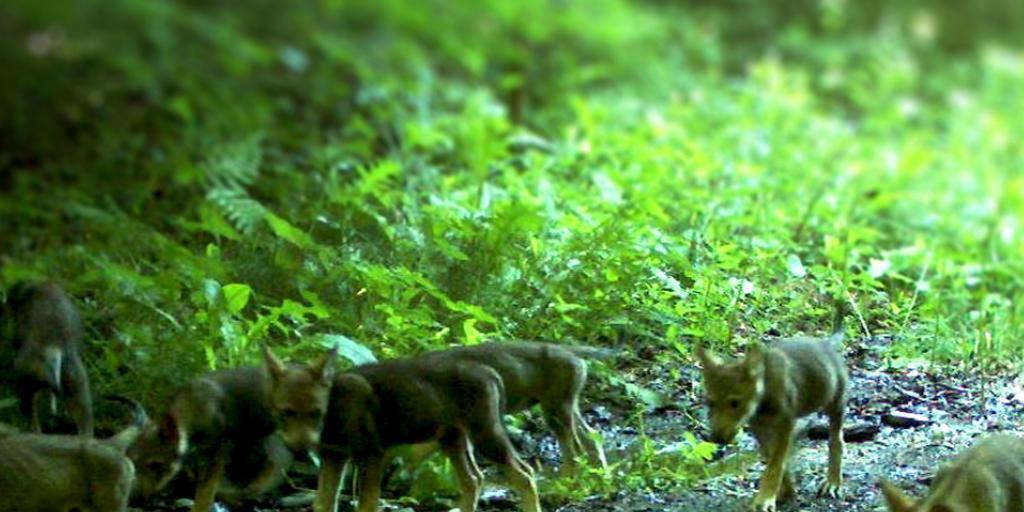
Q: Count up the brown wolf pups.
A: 7